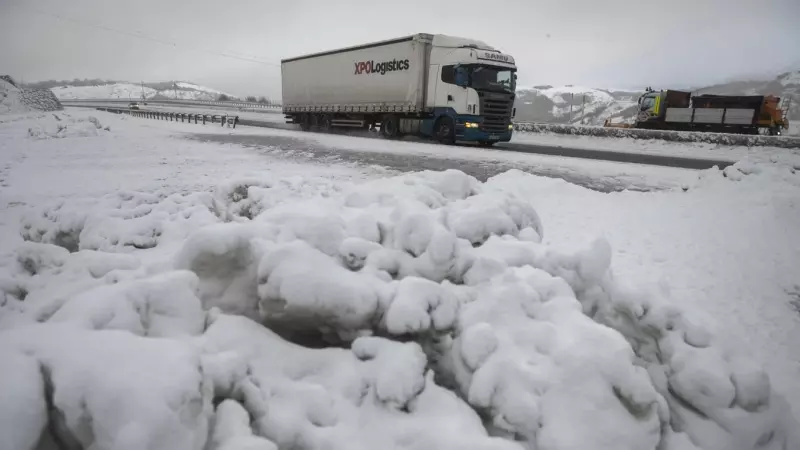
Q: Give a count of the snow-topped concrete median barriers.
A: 1